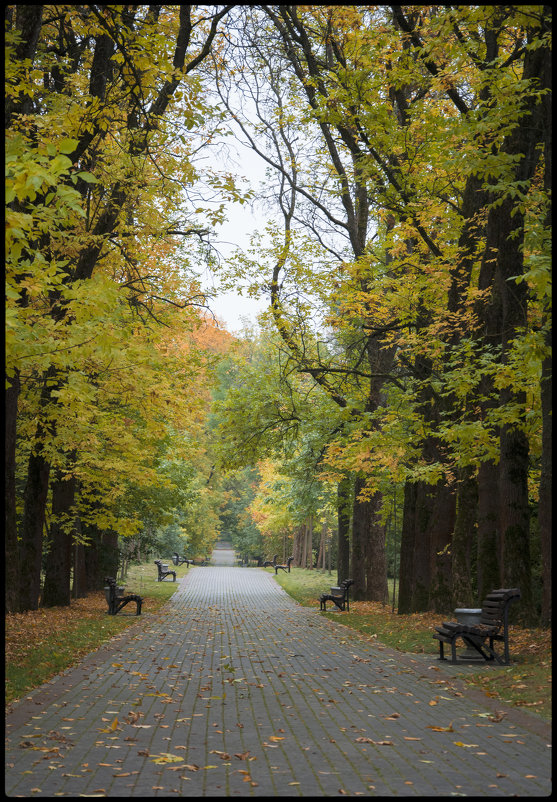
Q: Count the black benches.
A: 7